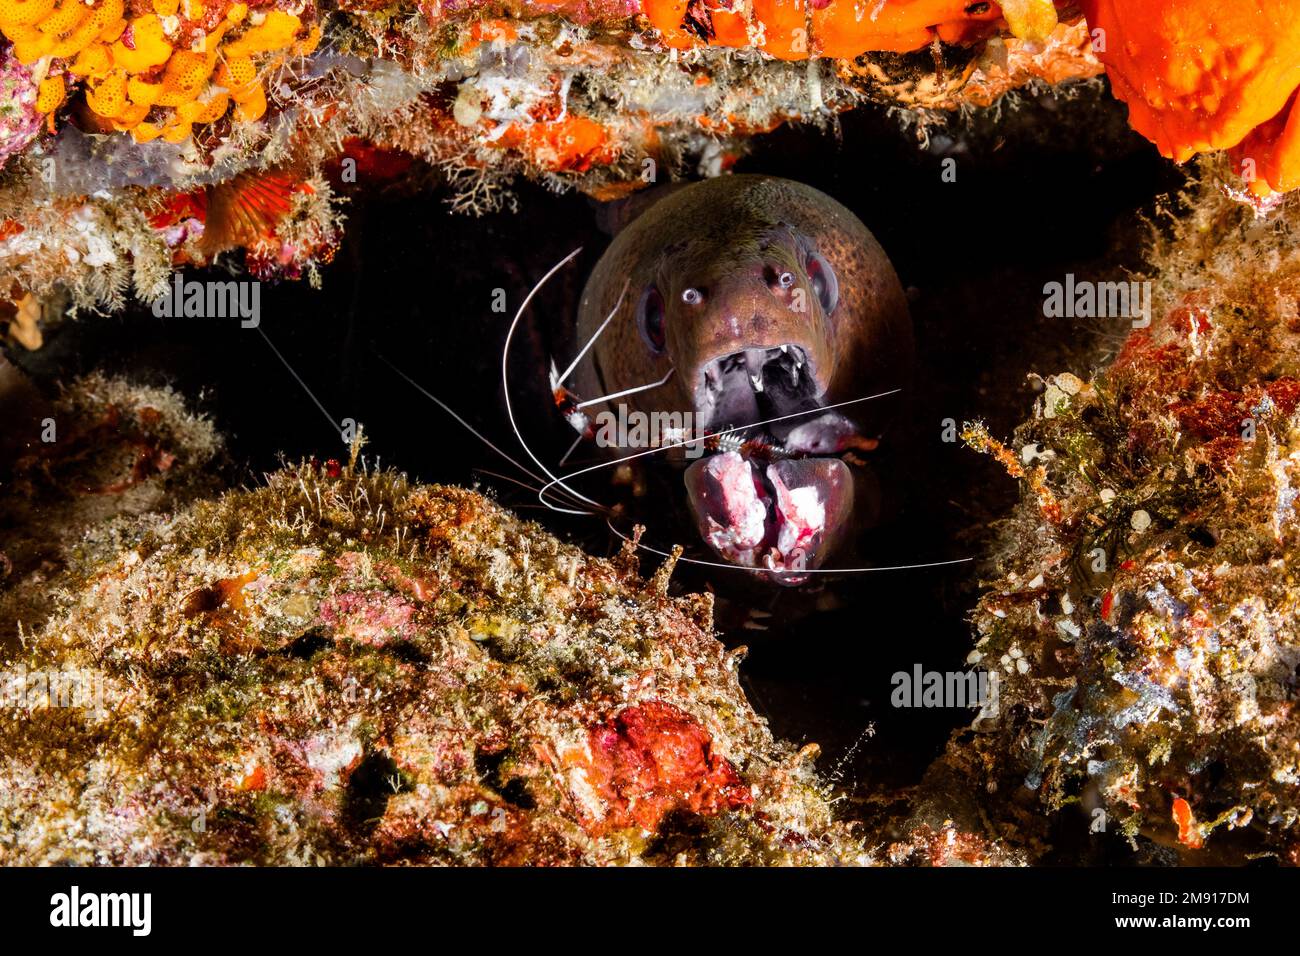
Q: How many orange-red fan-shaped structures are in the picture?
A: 1